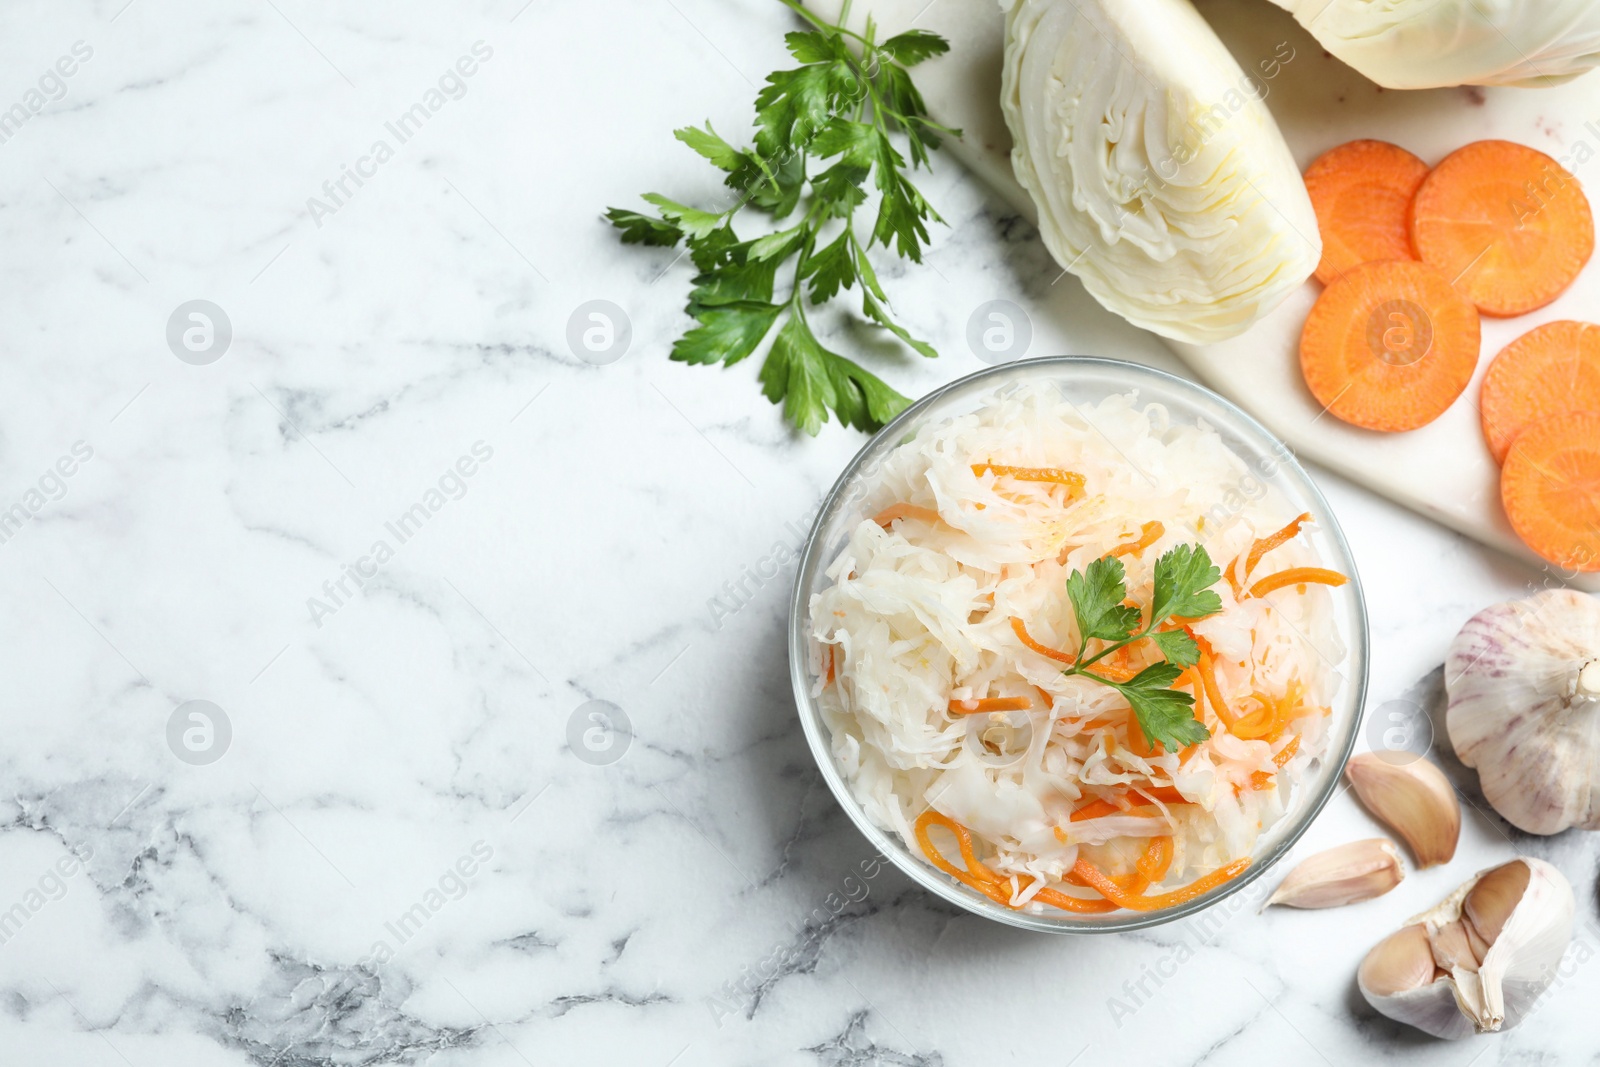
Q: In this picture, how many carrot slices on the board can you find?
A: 5